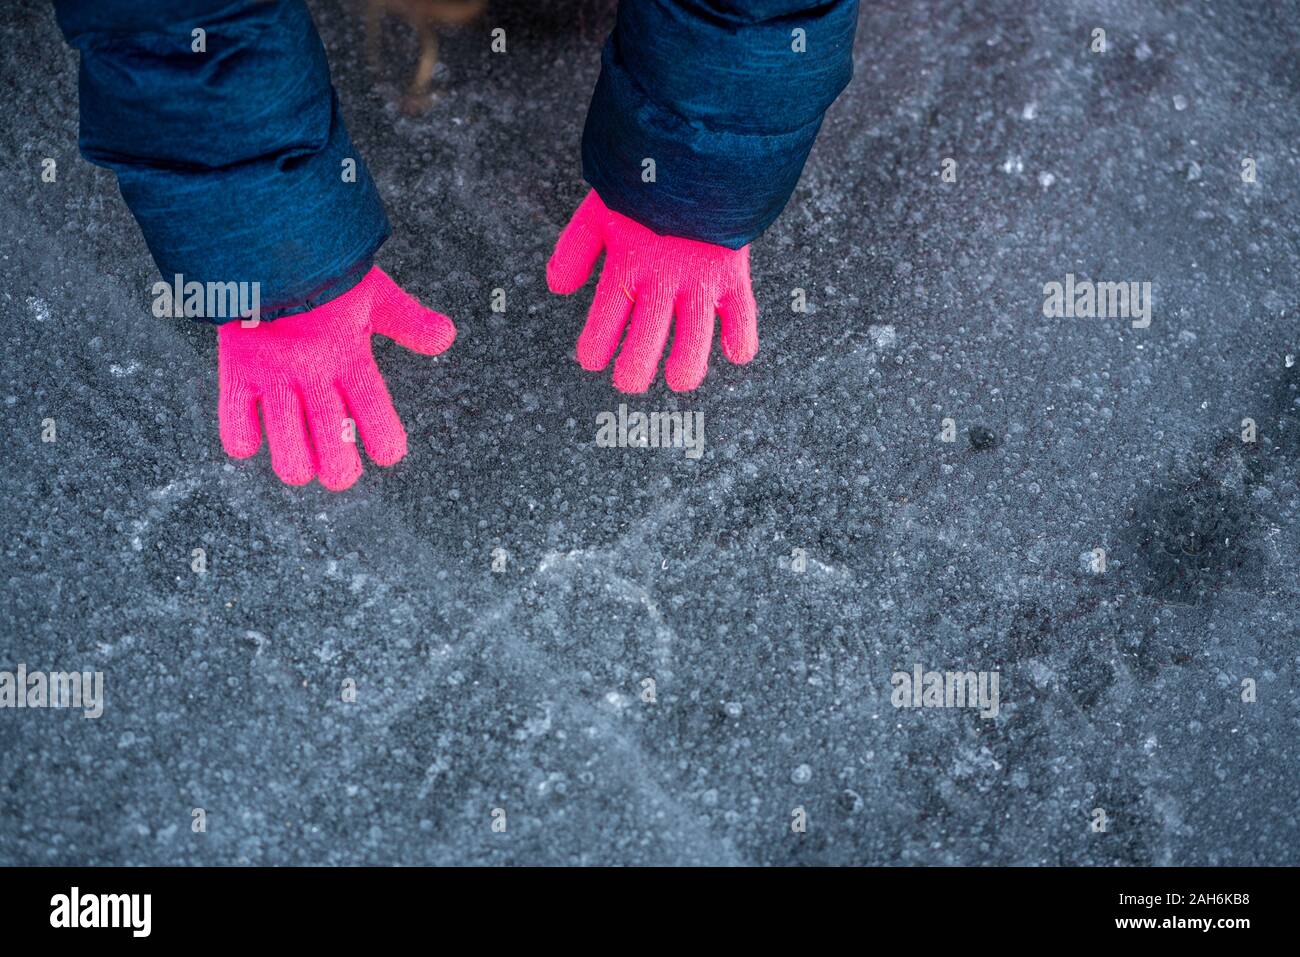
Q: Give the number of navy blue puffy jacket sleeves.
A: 2